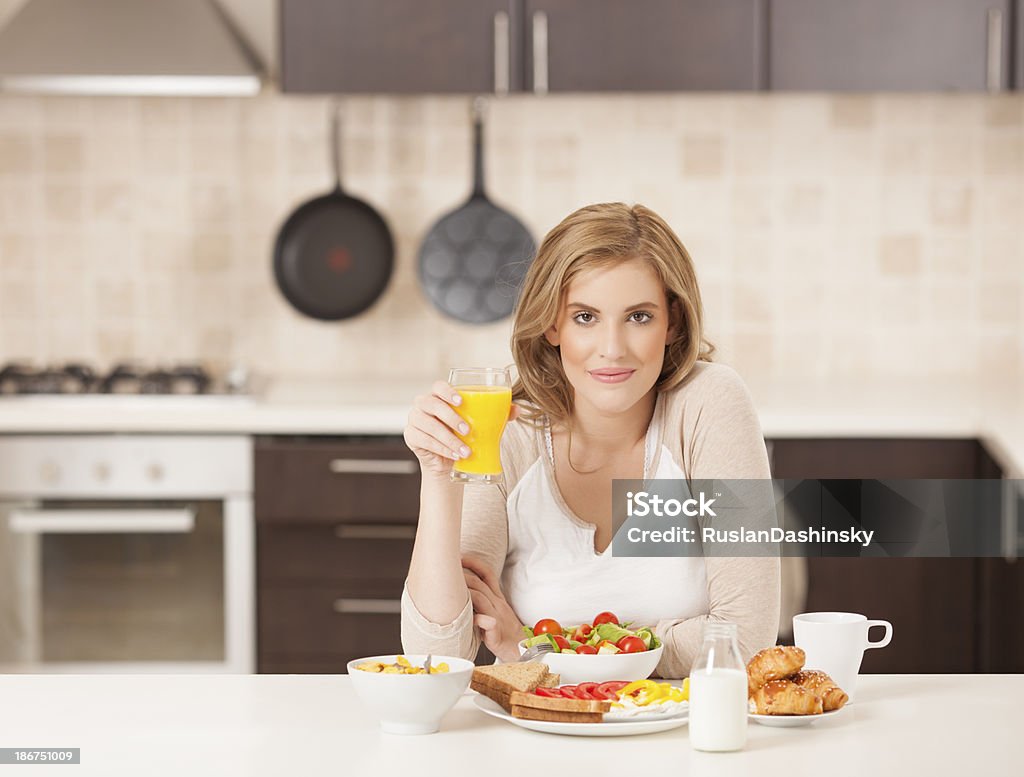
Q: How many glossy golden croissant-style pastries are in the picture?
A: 3